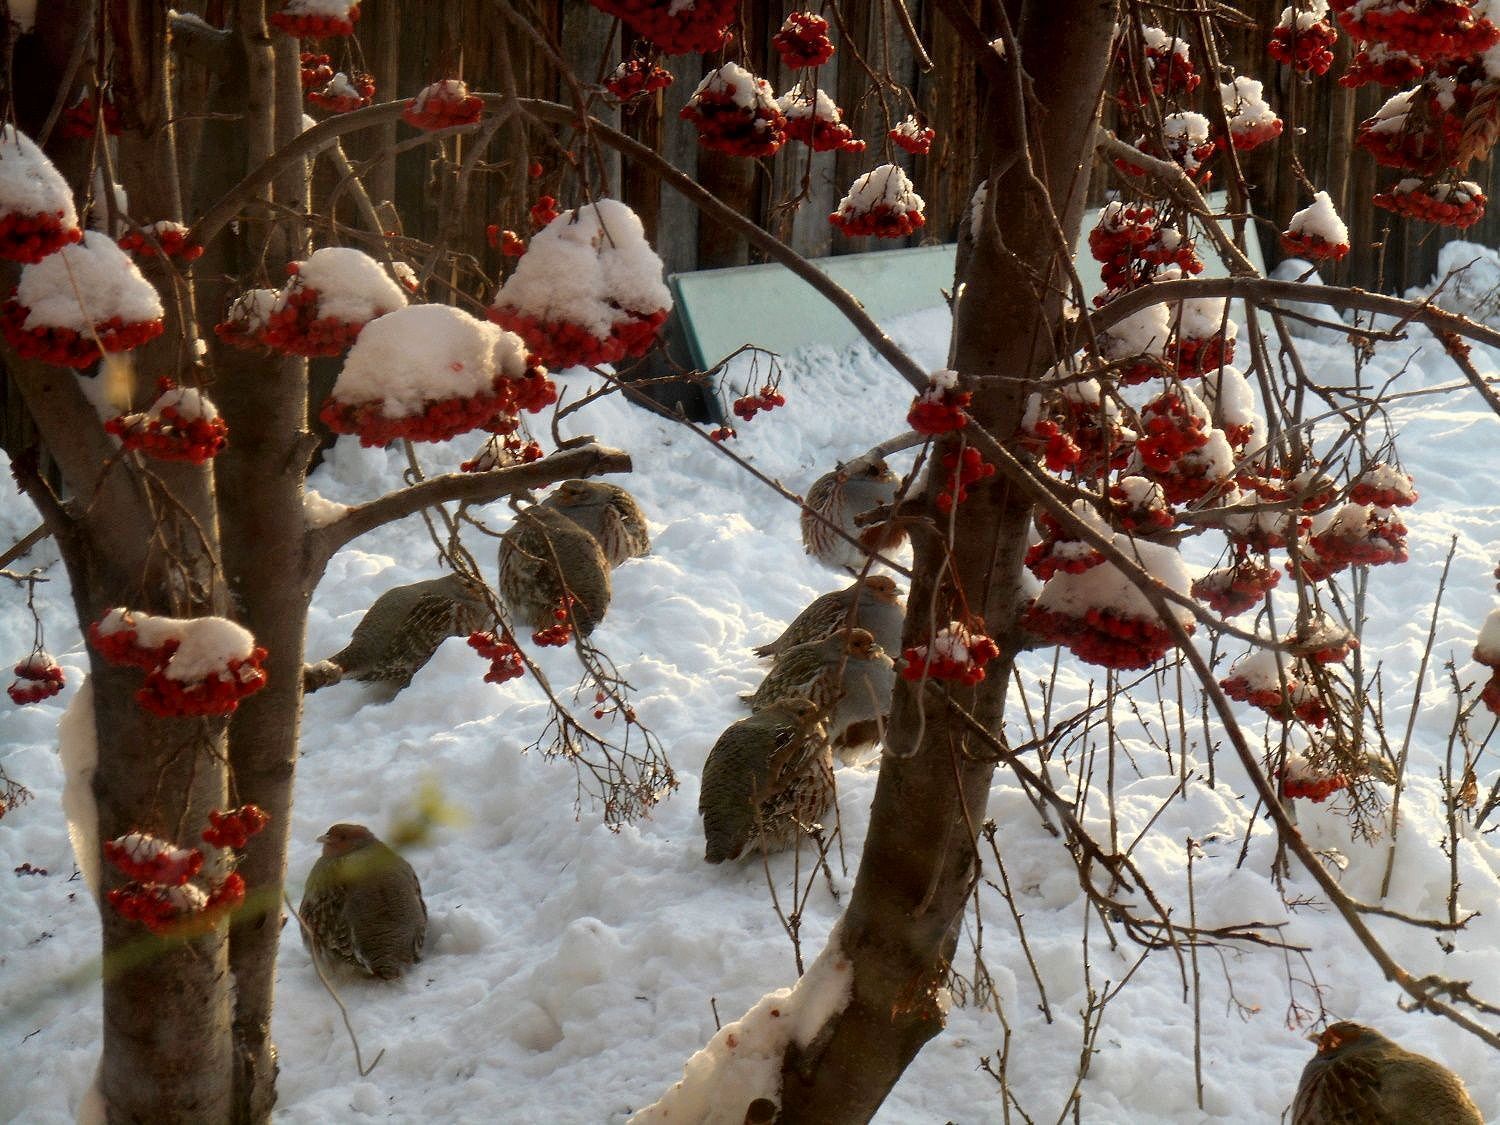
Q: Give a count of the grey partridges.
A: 9